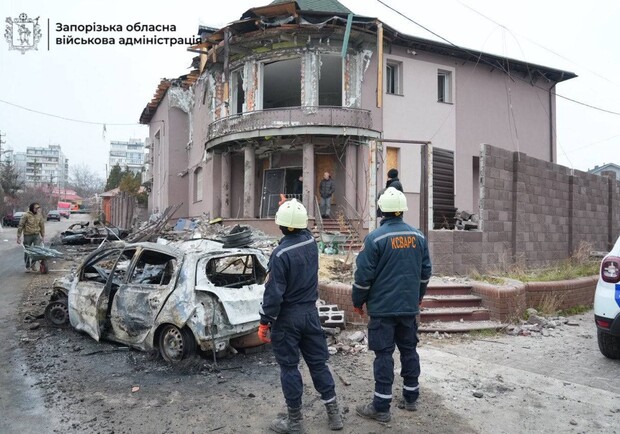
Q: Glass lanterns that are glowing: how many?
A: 0